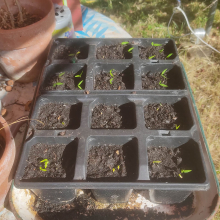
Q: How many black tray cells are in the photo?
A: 12